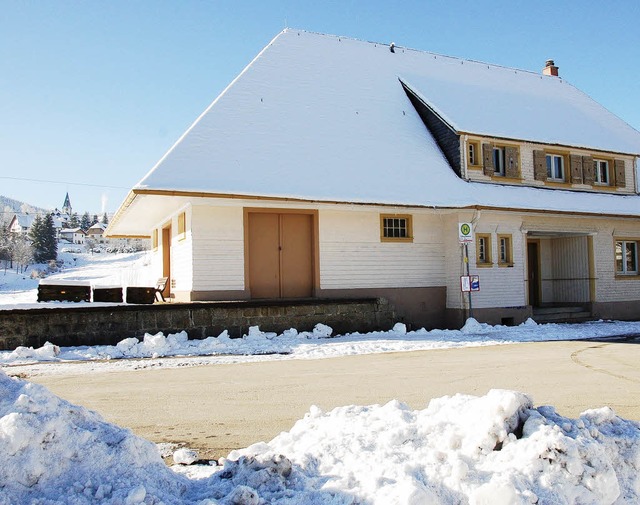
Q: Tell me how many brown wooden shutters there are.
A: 6